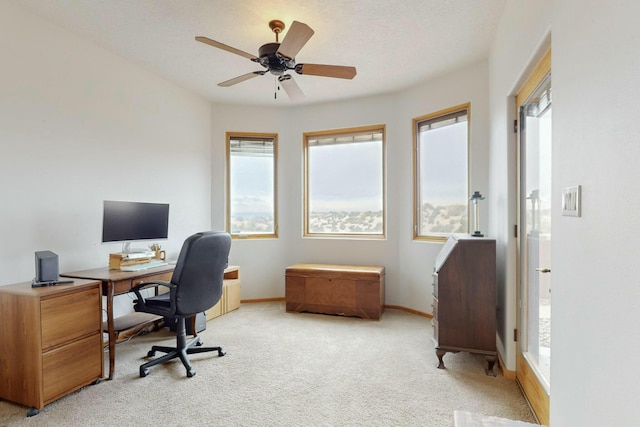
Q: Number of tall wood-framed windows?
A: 3